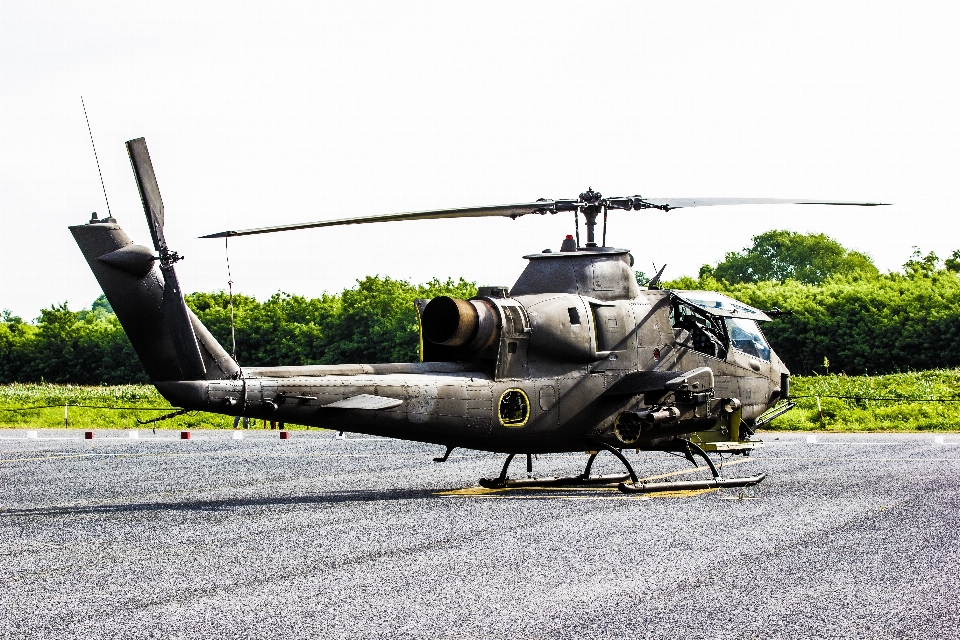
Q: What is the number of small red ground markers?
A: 3